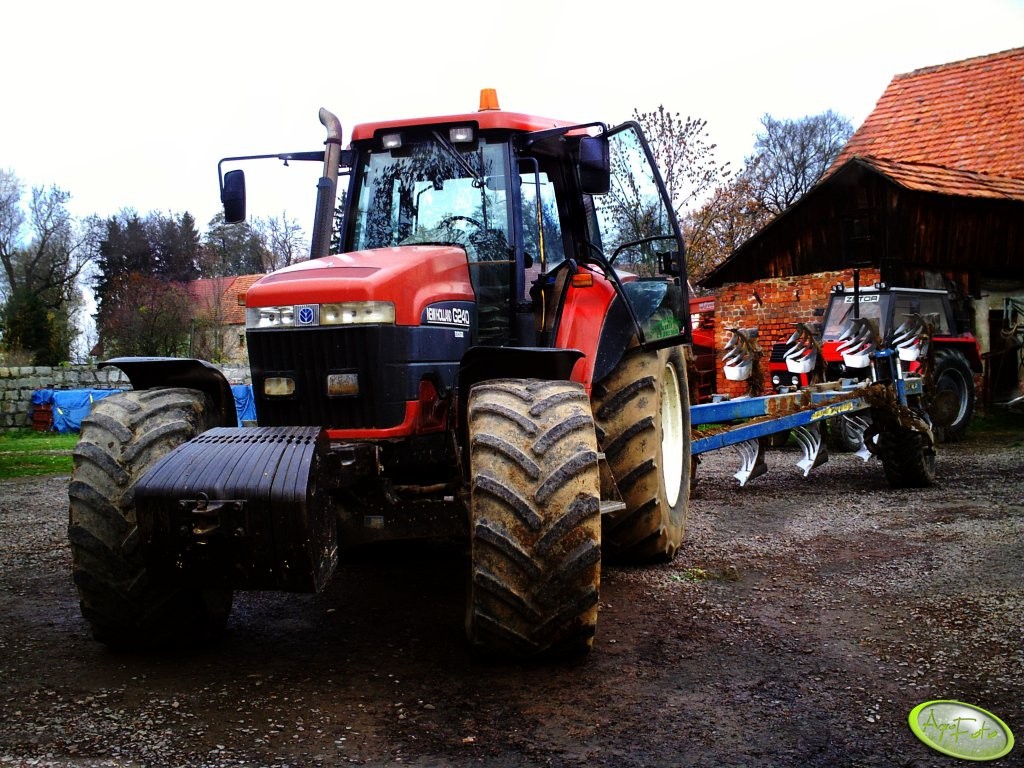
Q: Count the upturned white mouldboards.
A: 4